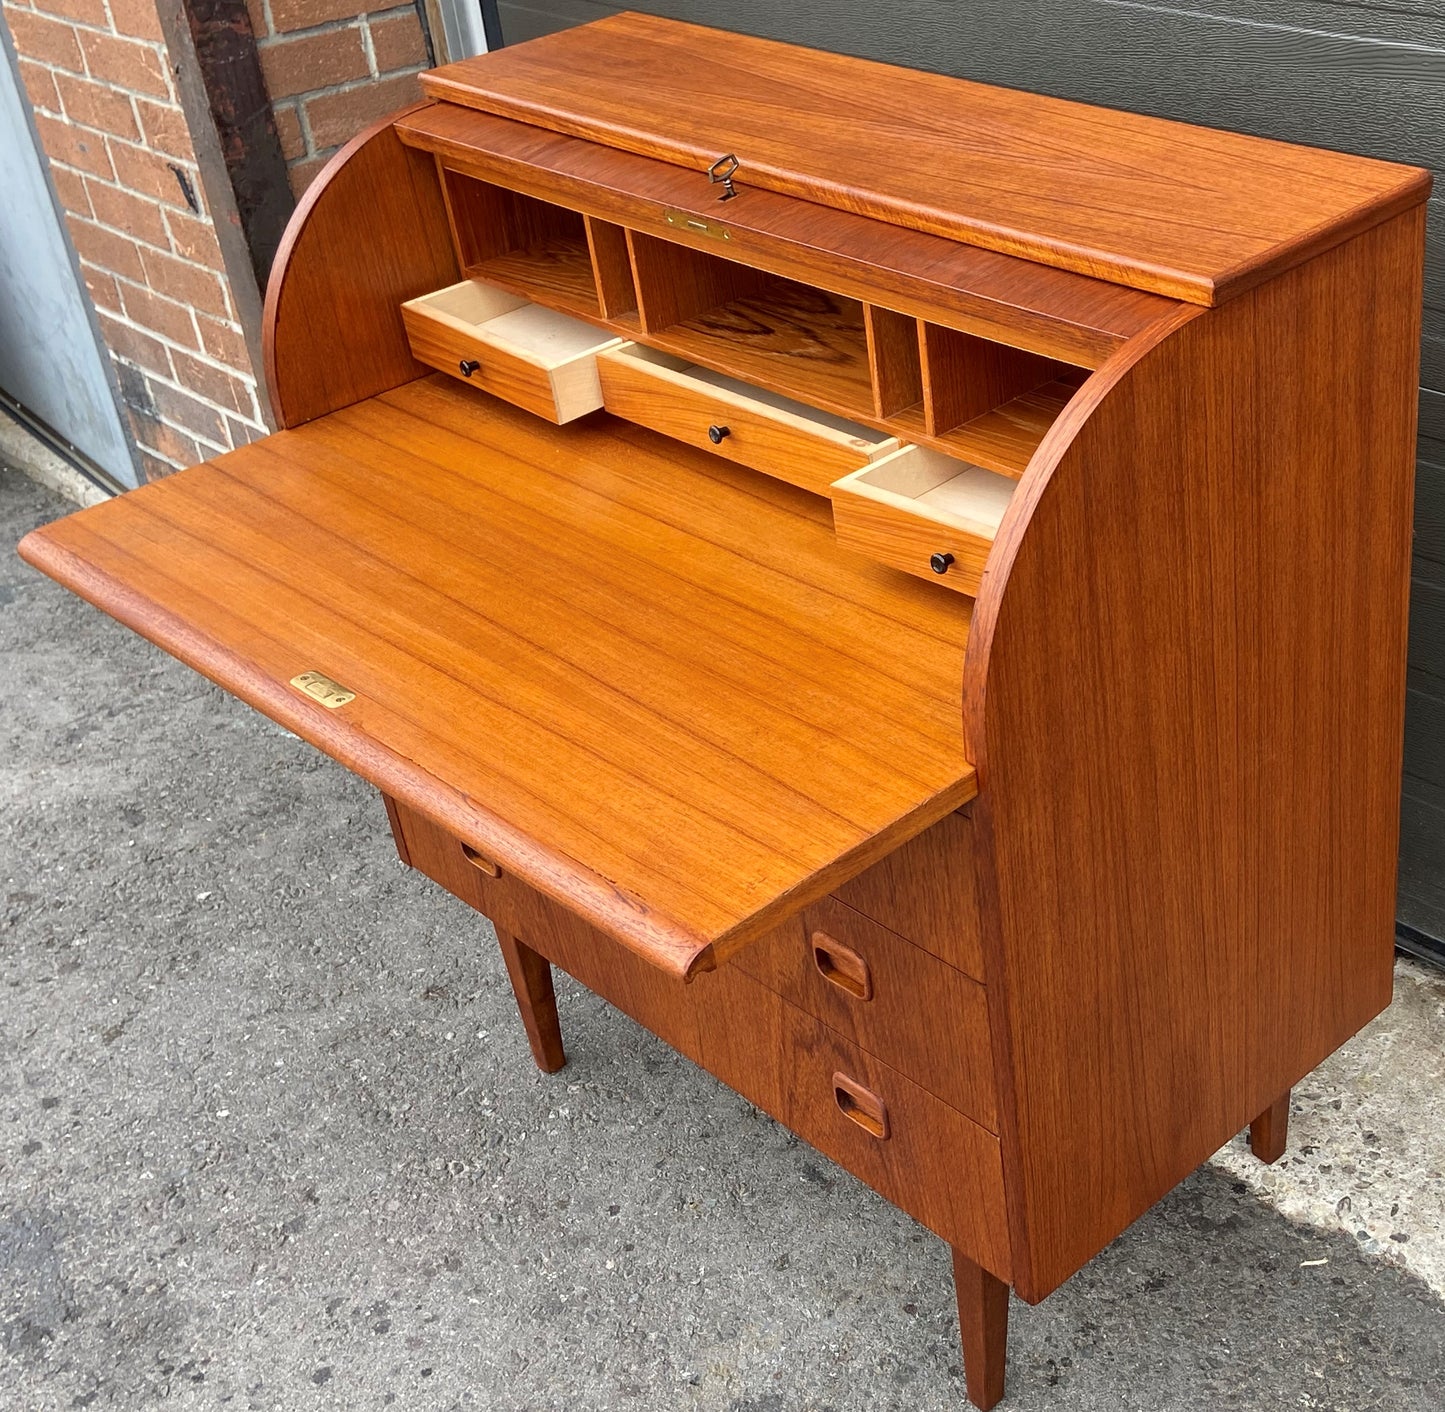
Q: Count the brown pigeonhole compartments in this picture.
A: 5